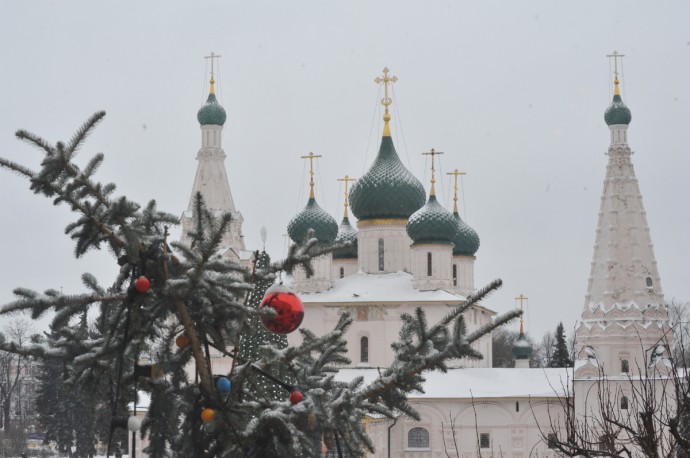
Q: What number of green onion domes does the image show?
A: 8